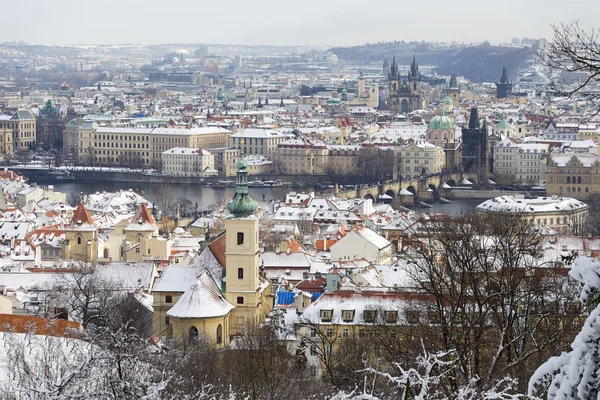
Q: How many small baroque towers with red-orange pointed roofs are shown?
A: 2